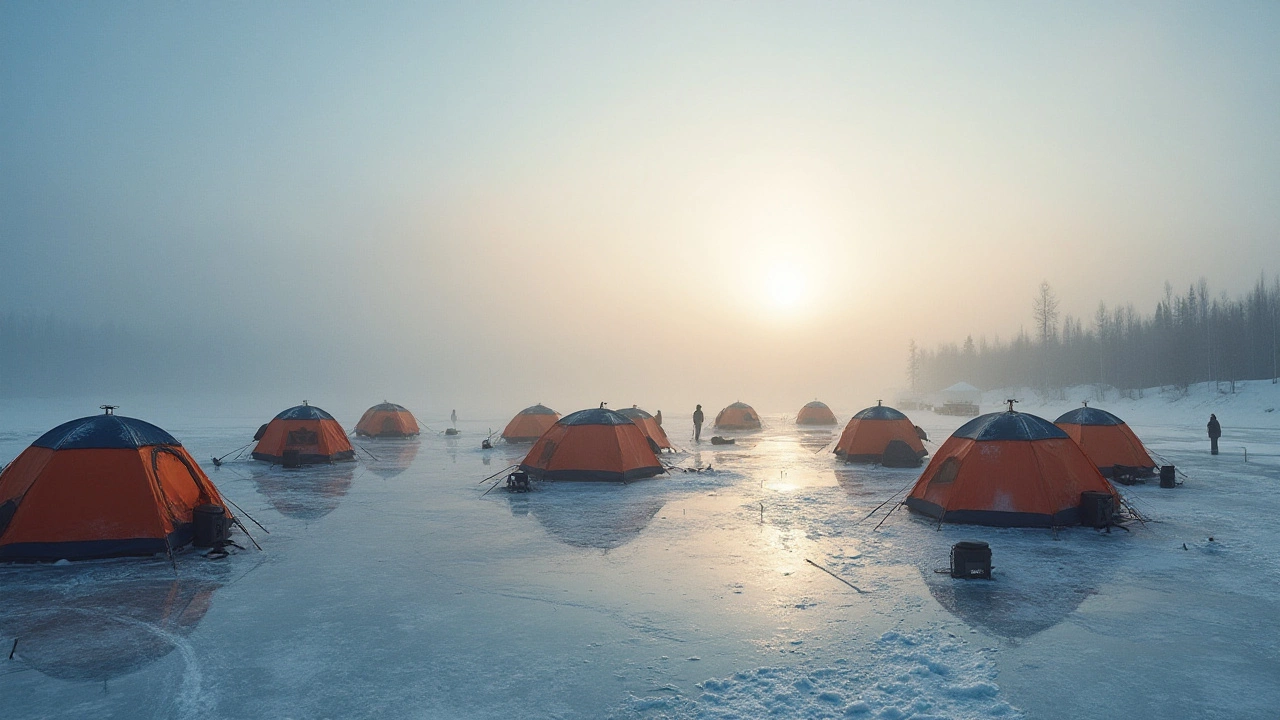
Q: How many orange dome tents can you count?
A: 11